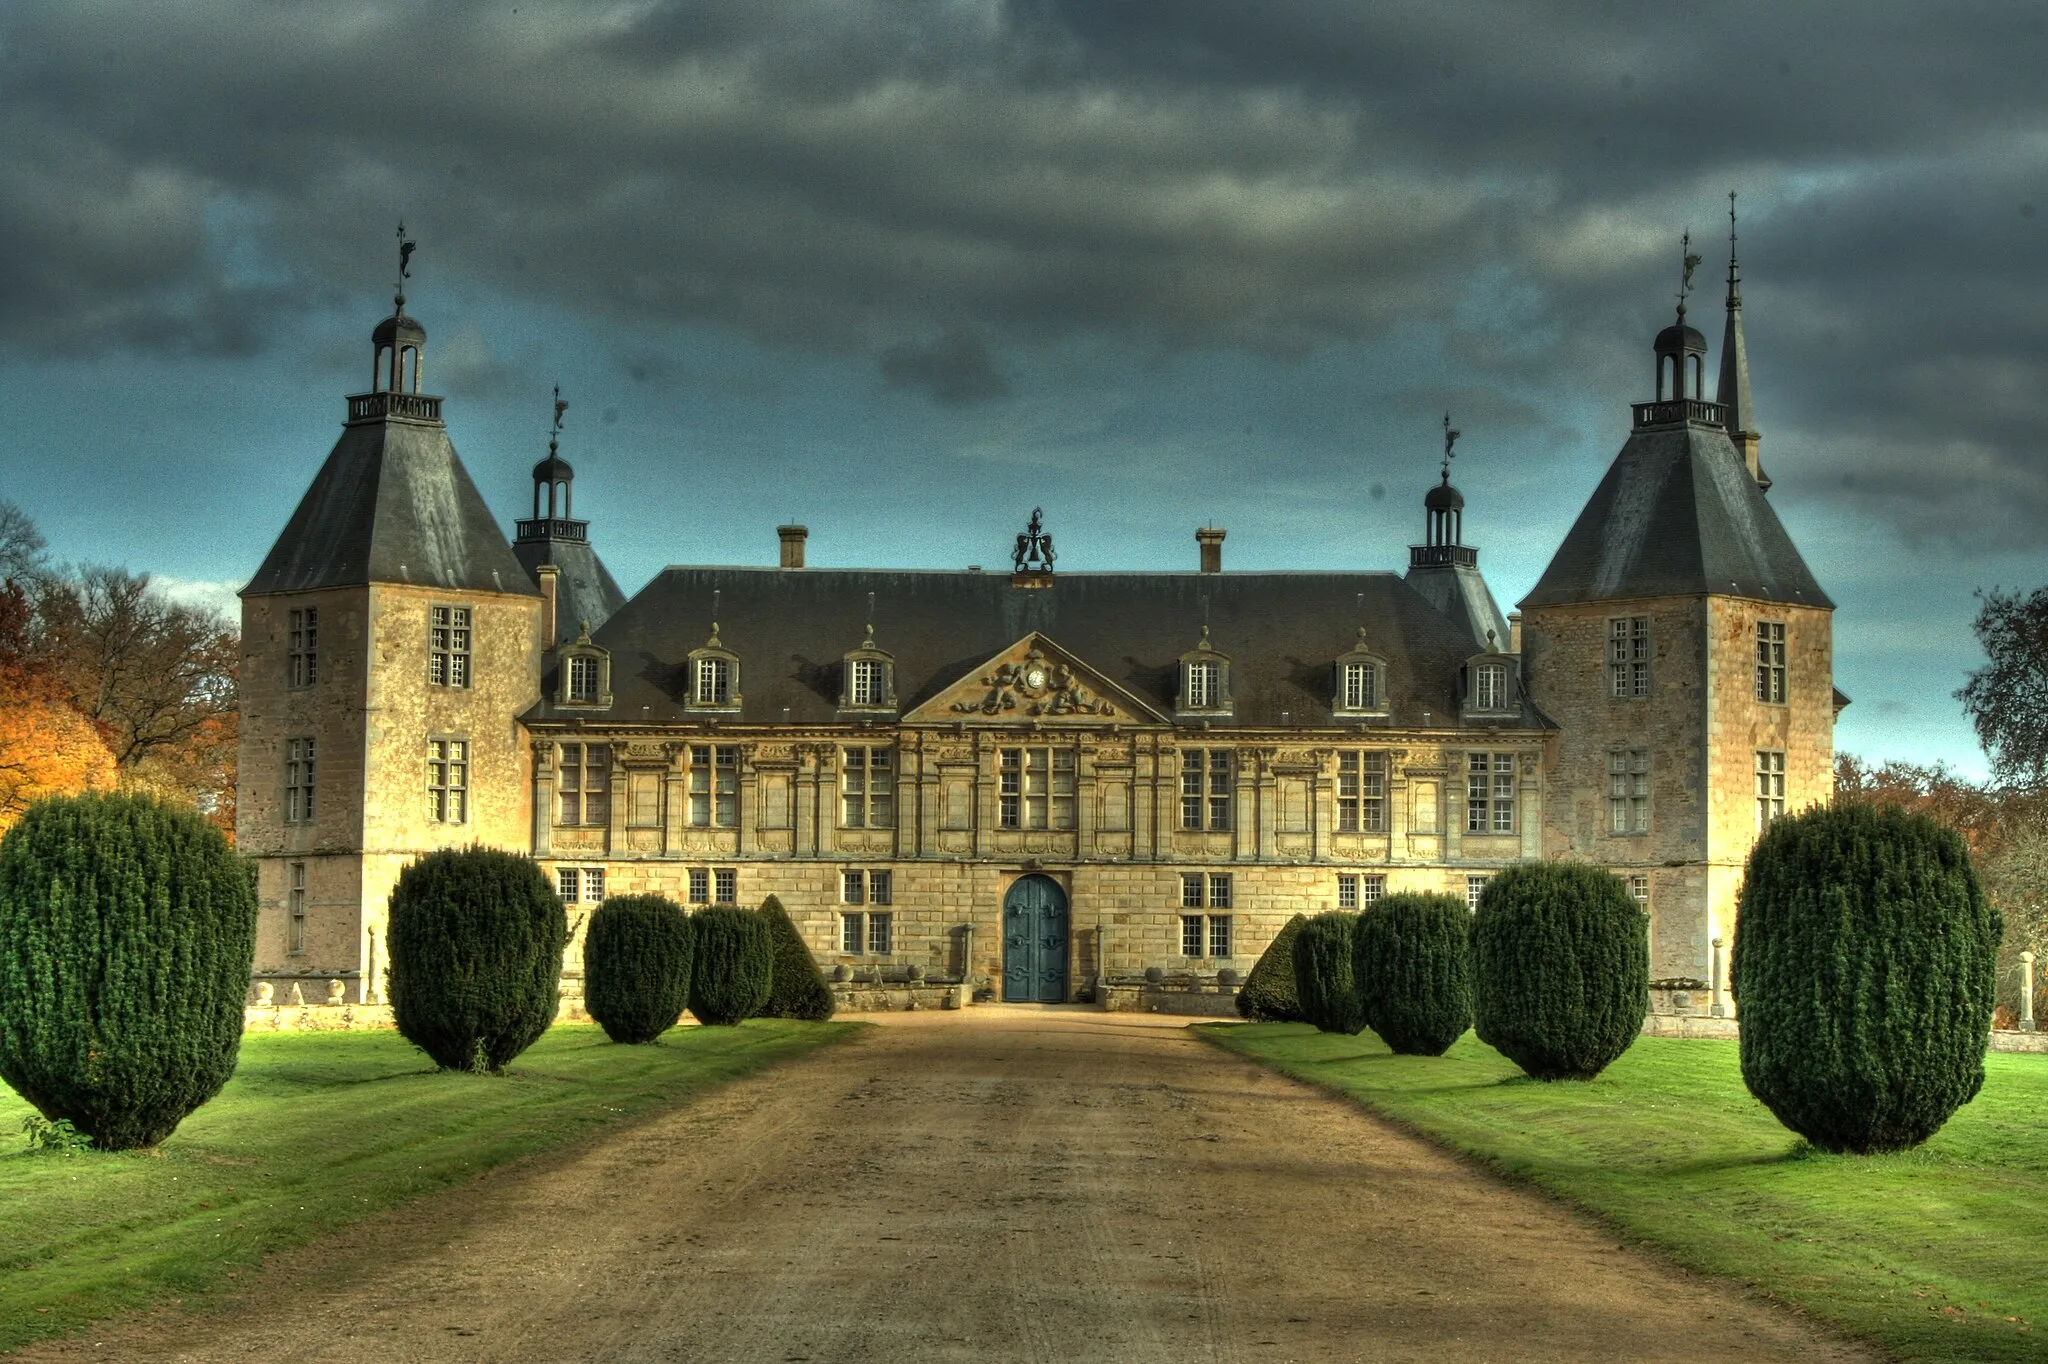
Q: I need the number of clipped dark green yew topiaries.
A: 10